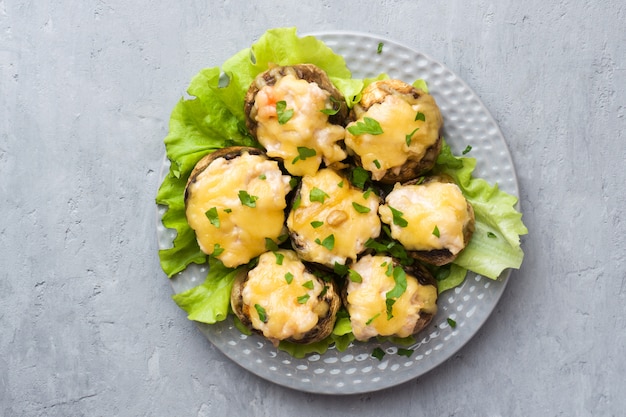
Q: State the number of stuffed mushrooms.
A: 7